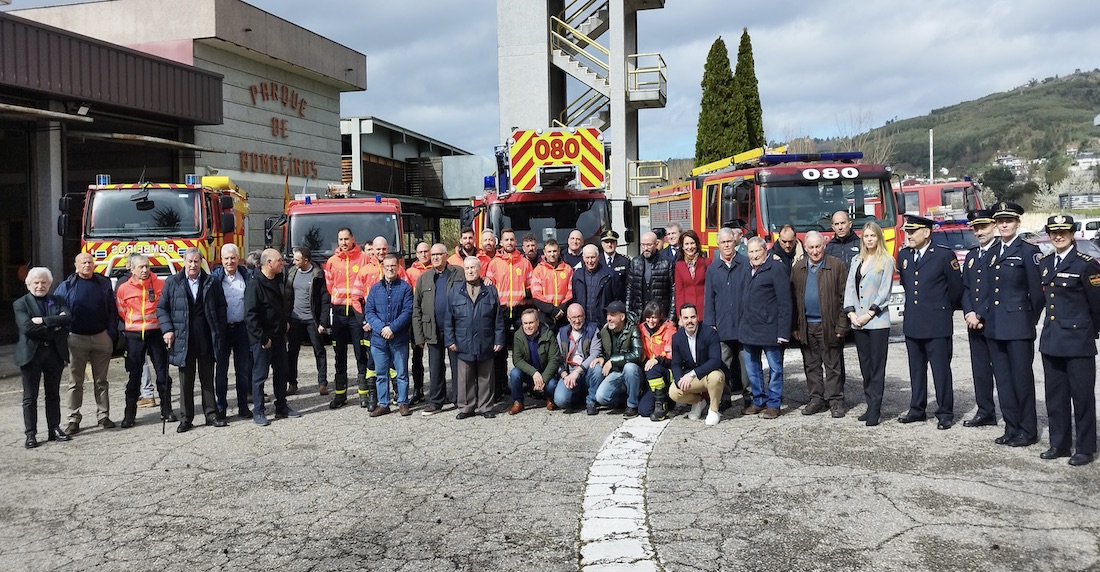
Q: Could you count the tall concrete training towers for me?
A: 1